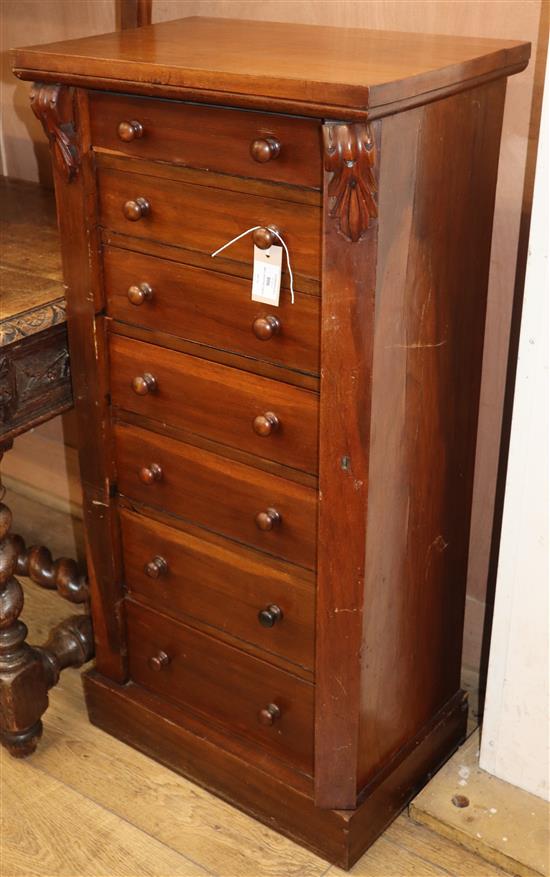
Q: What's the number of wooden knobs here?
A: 14